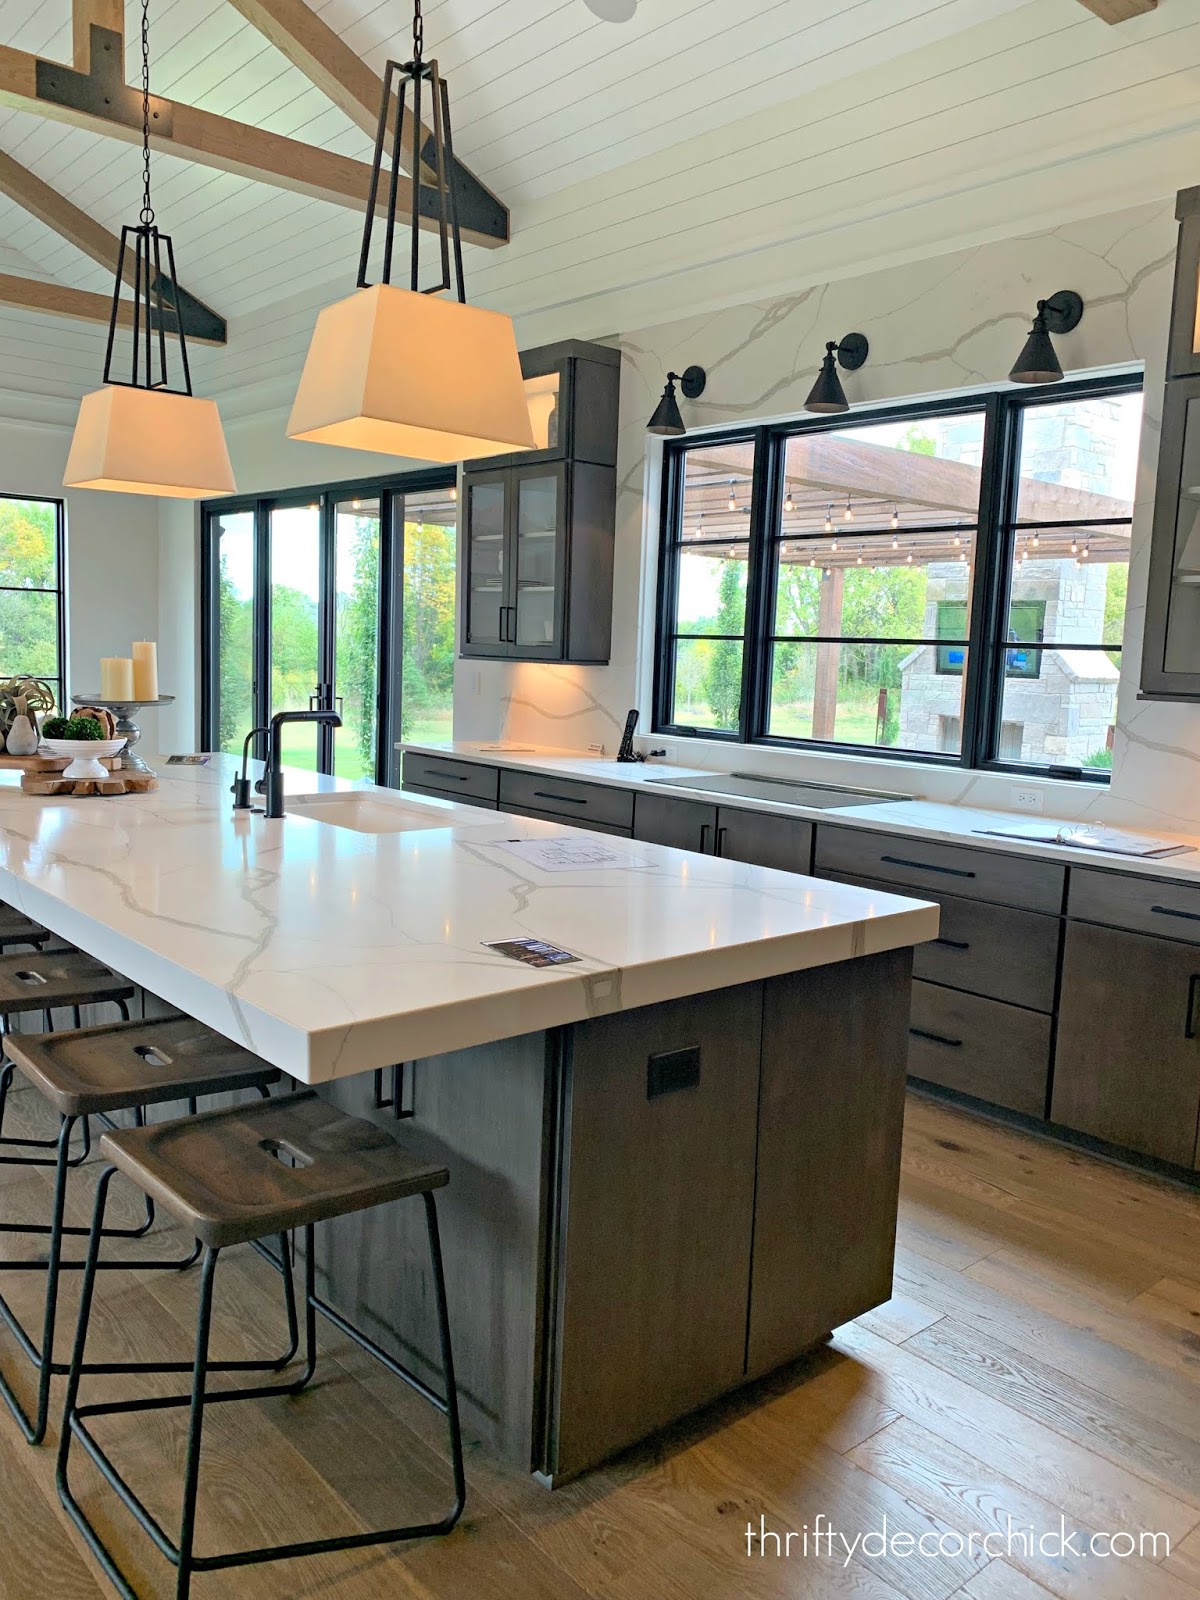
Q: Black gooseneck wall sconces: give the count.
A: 3